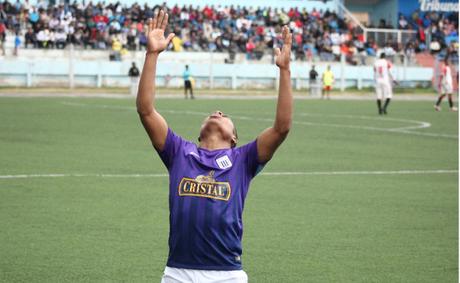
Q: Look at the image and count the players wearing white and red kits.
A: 2